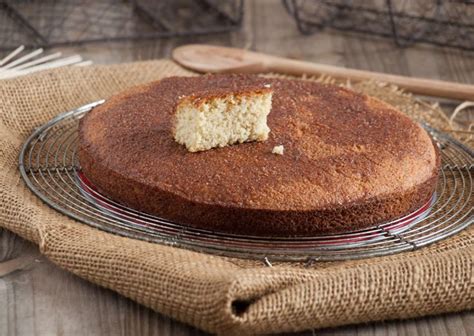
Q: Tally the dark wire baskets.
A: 2